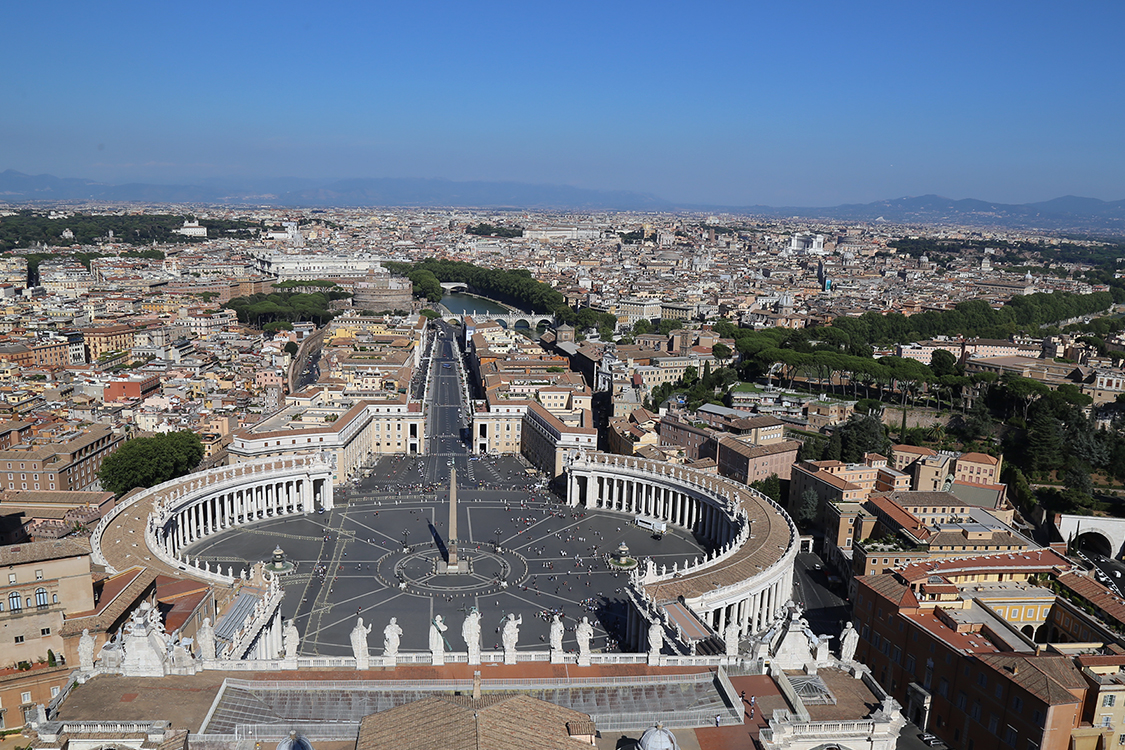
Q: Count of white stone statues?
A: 13